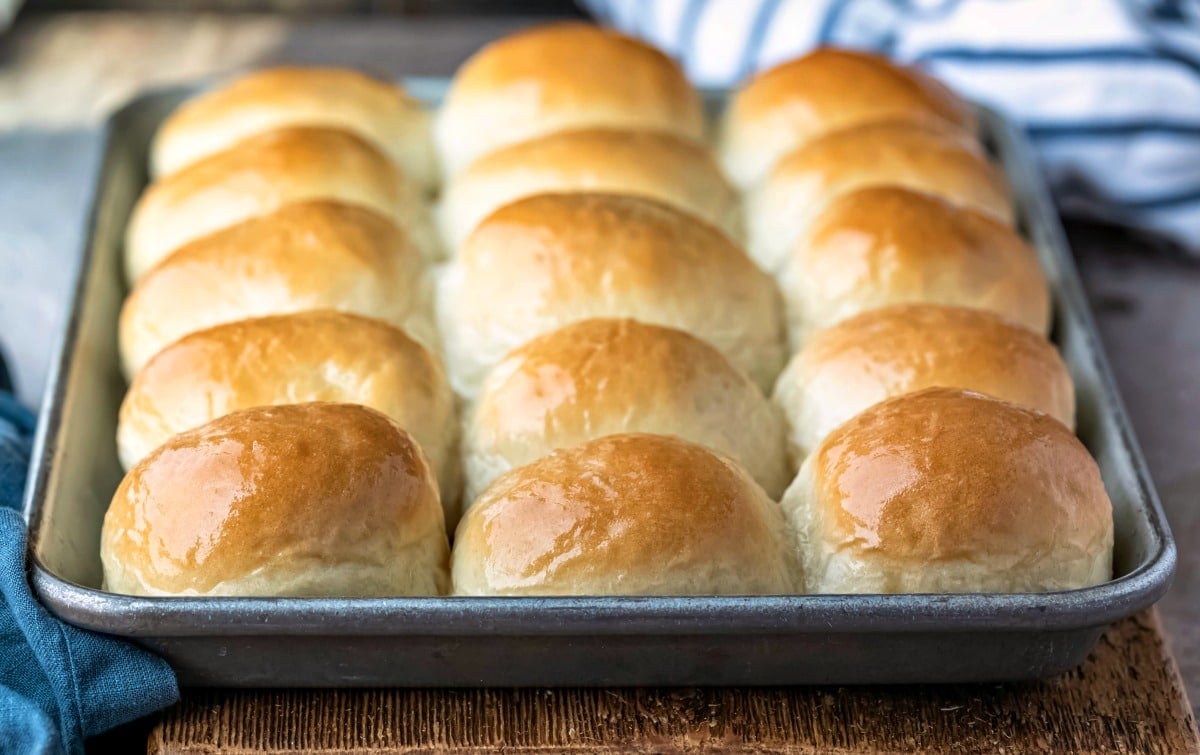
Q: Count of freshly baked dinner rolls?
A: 15